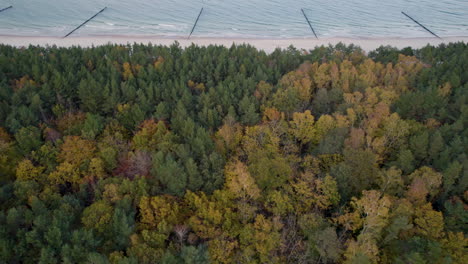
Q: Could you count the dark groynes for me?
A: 5